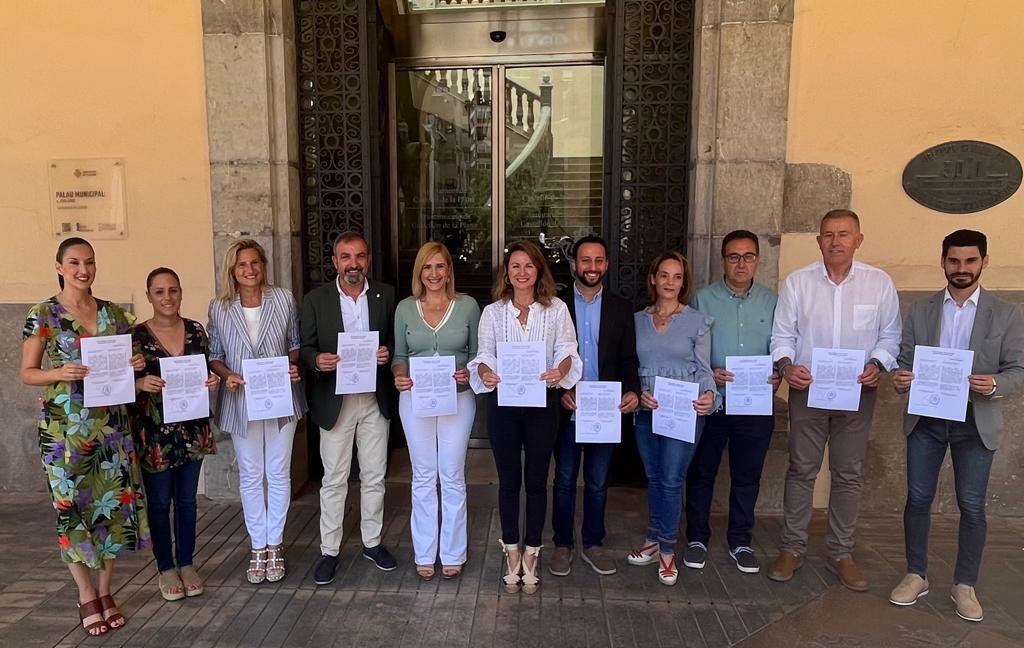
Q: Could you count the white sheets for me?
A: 11